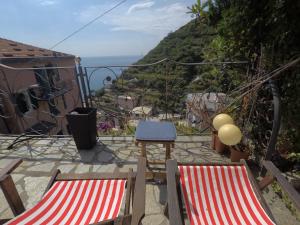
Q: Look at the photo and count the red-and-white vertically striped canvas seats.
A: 2